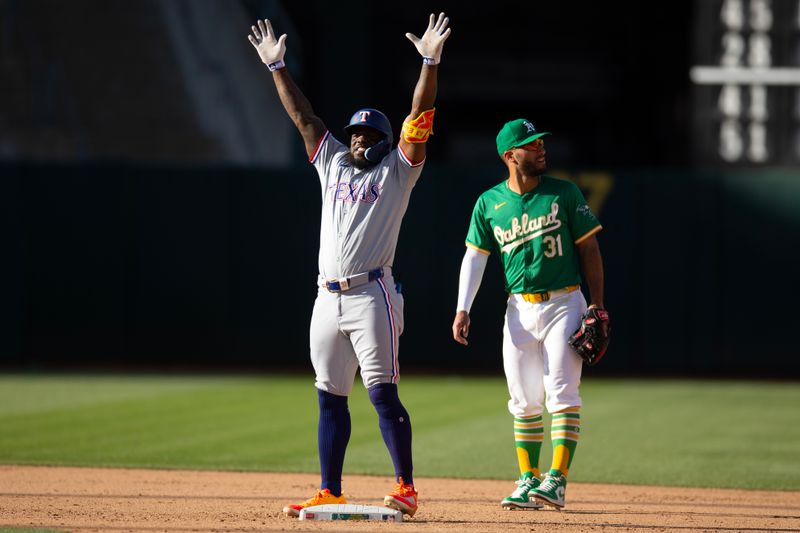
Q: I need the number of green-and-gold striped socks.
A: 2